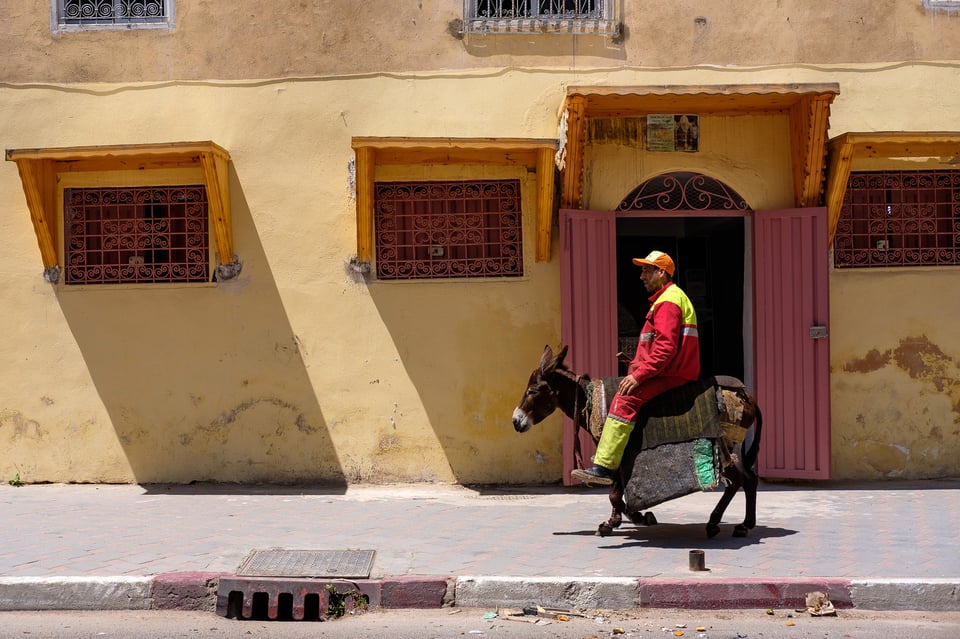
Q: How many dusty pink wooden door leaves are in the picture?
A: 2